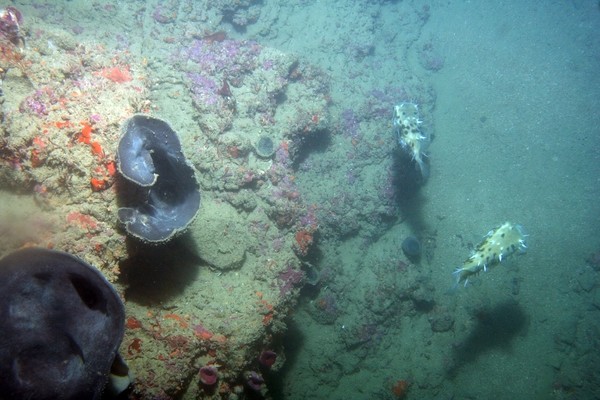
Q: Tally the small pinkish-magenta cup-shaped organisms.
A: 3